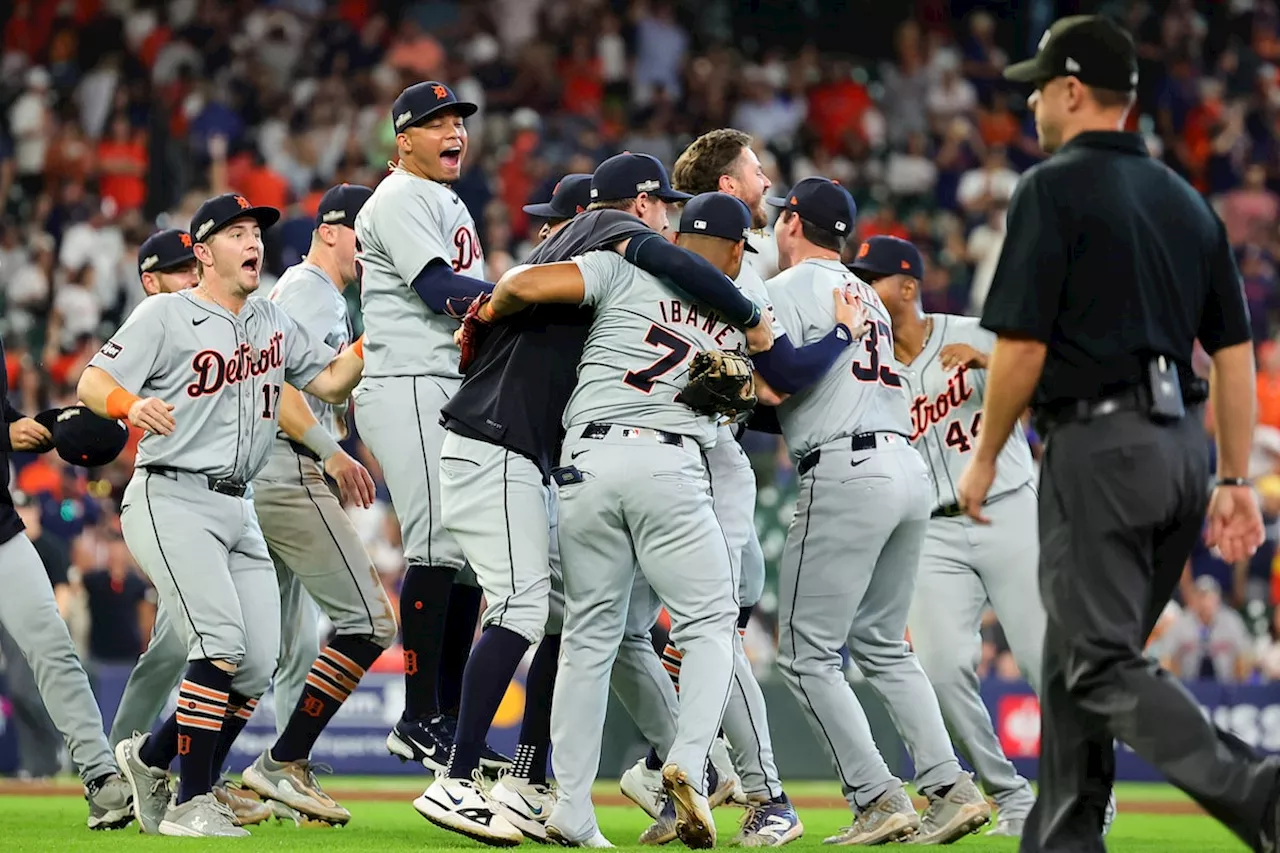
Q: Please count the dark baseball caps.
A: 11